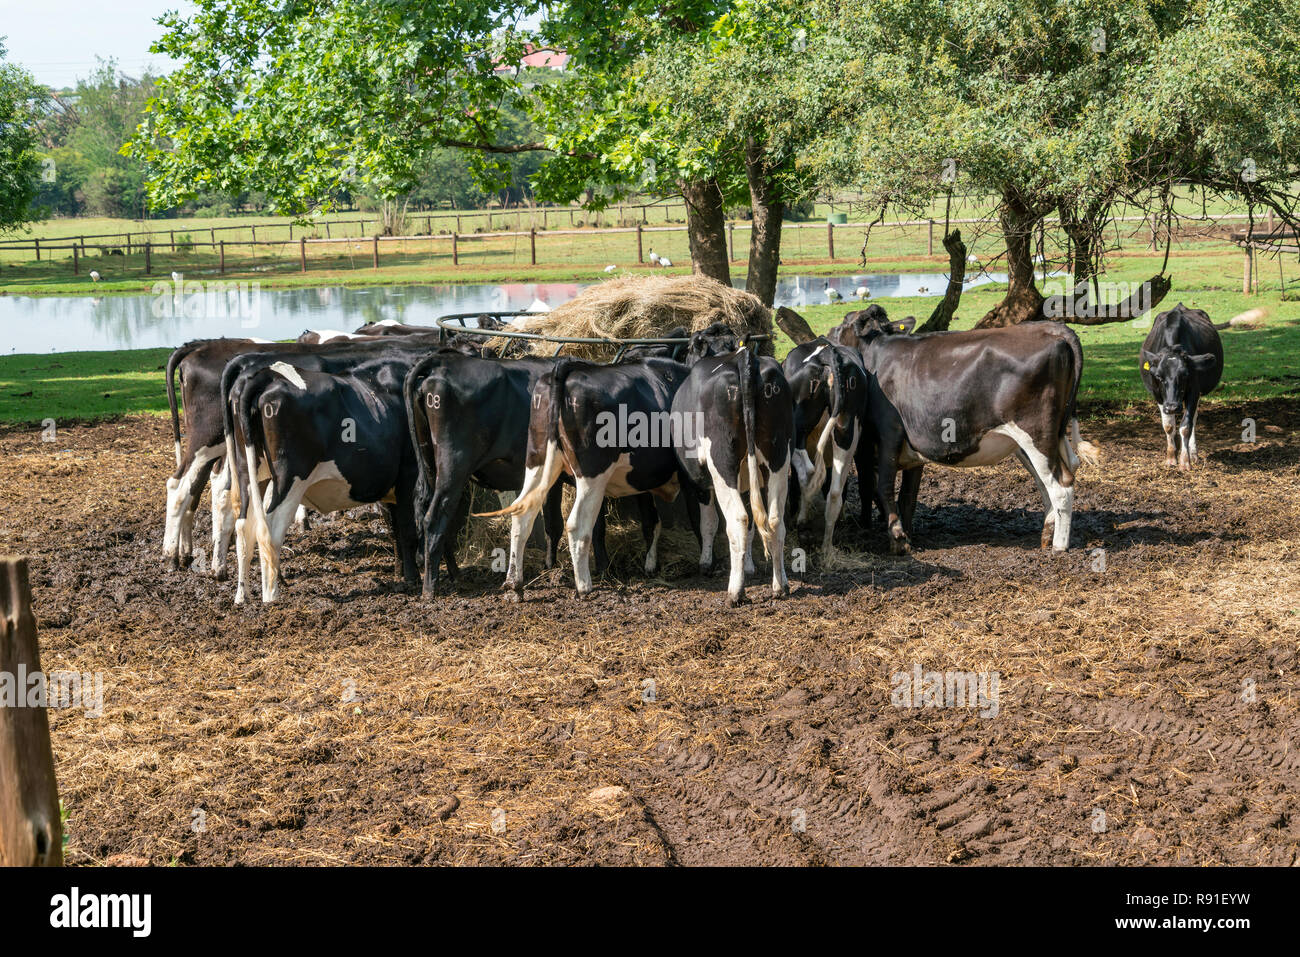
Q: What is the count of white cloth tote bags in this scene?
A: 0